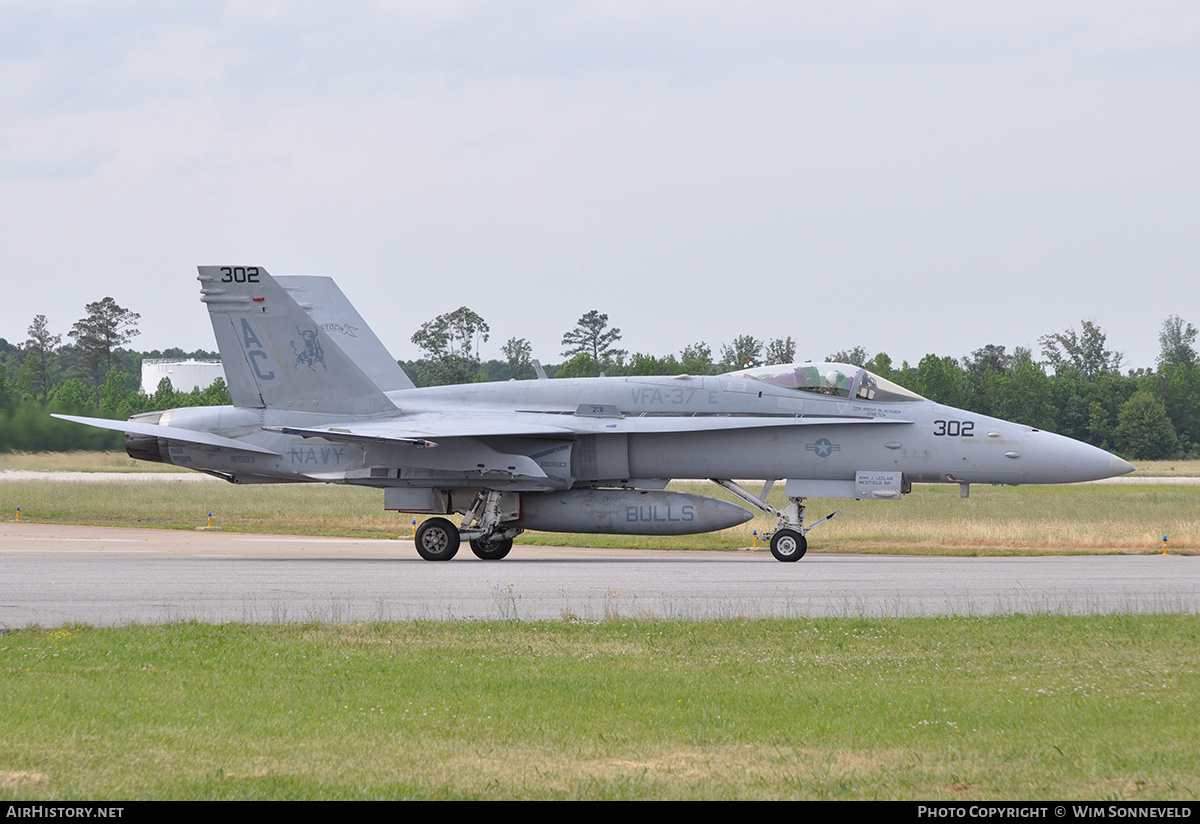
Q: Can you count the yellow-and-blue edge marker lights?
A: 5